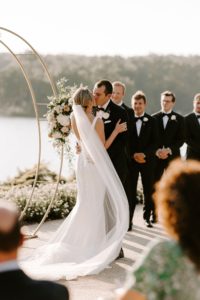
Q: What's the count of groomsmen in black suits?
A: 4